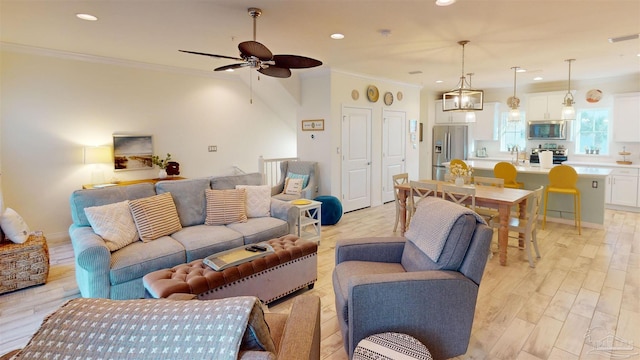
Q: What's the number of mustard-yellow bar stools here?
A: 3